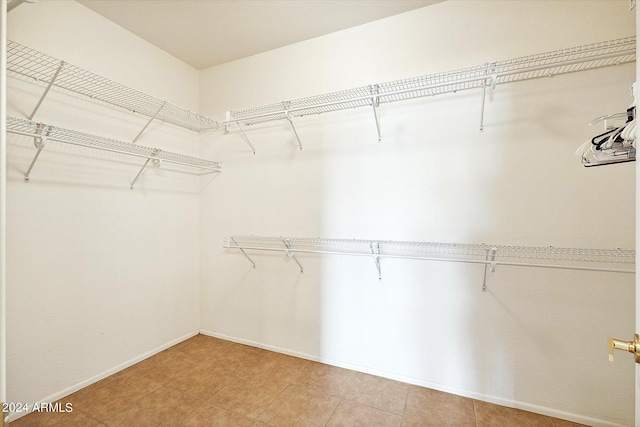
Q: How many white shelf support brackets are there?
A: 12